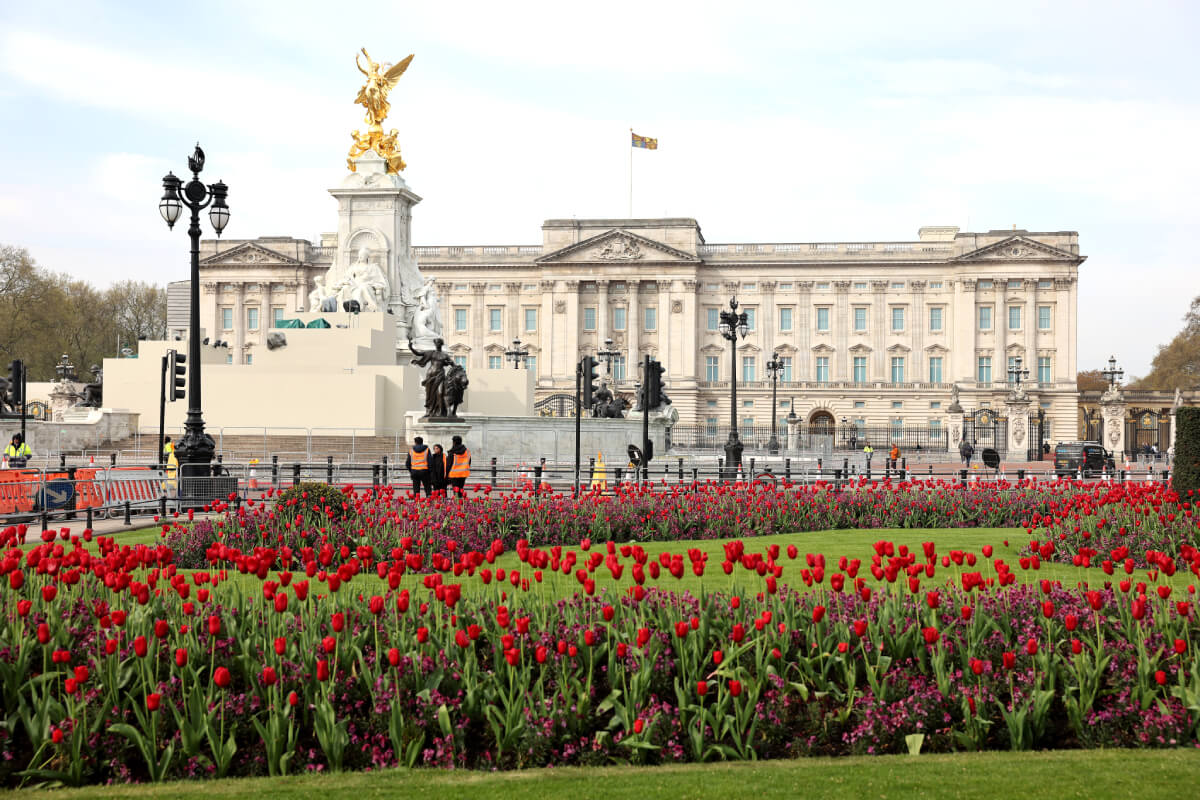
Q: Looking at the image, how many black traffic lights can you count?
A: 4